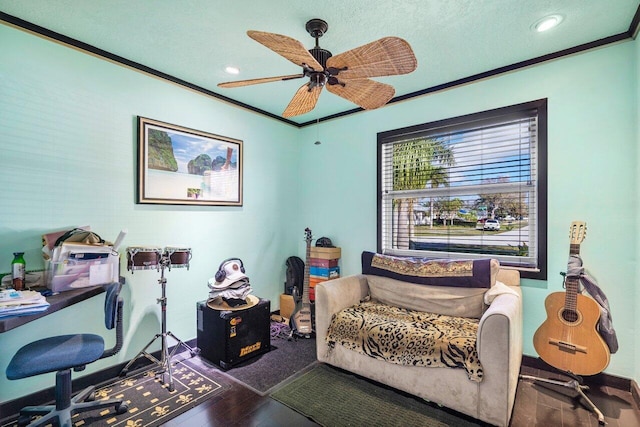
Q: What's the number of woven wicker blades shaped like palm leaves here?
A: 5